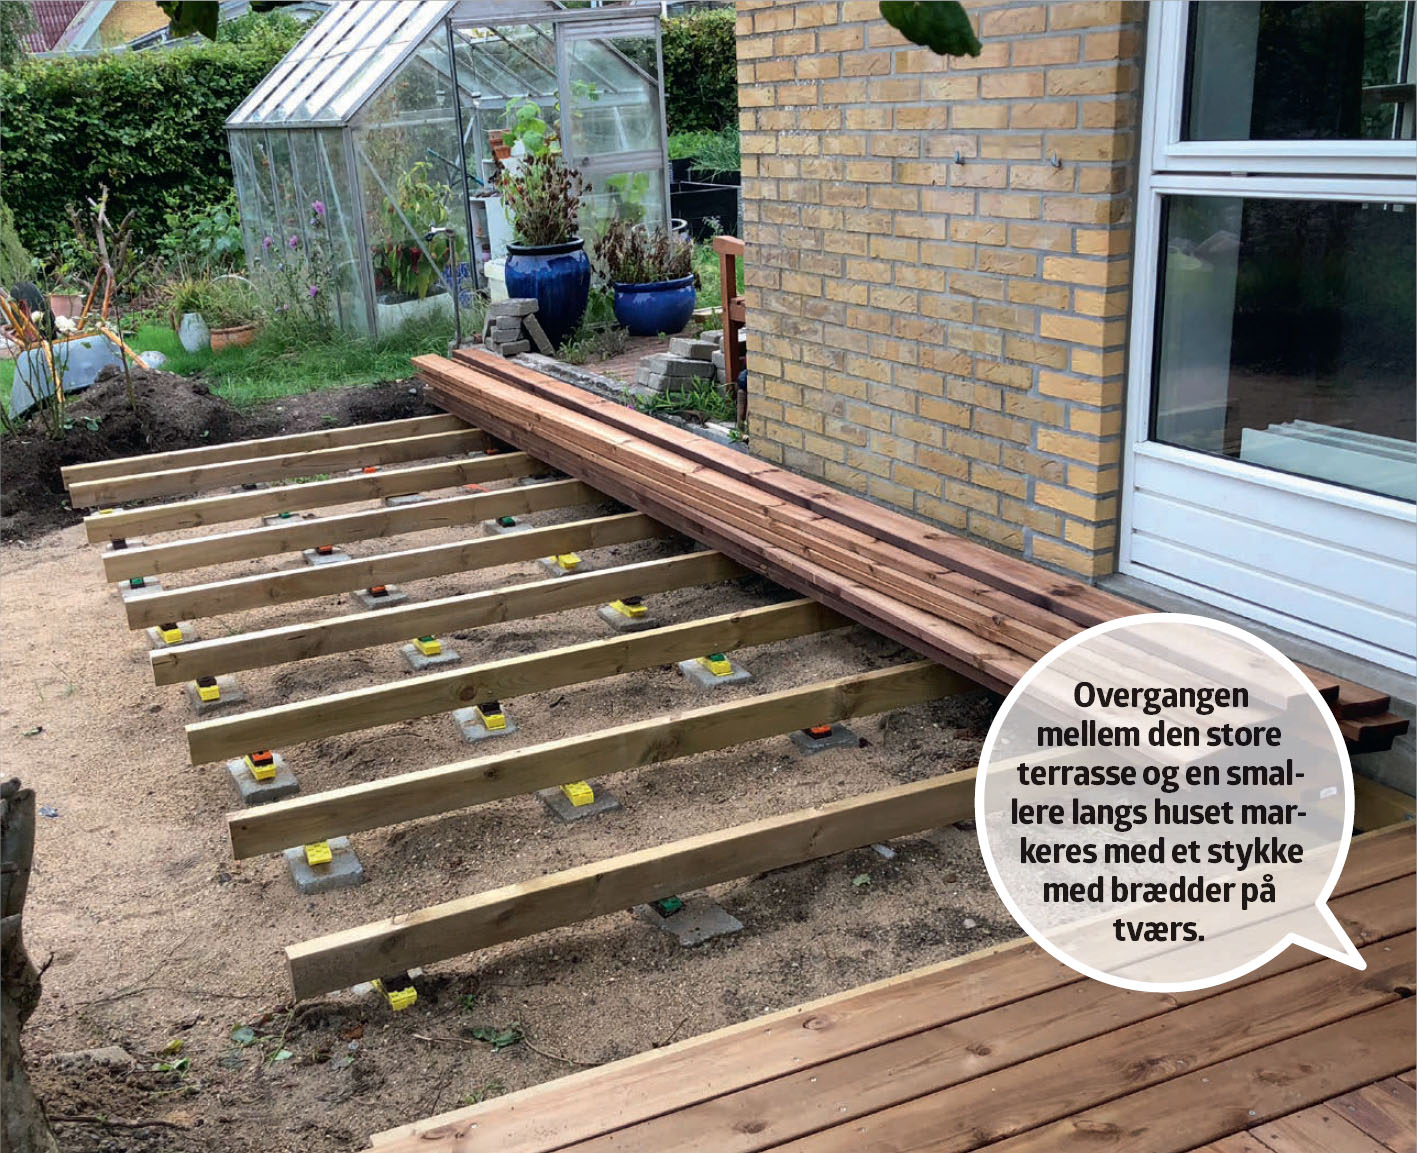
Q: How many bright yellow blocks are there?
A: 12